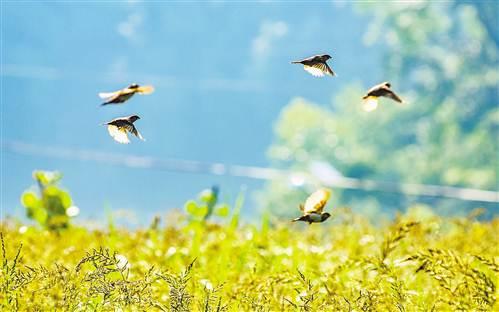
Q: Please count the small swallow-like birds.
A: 5